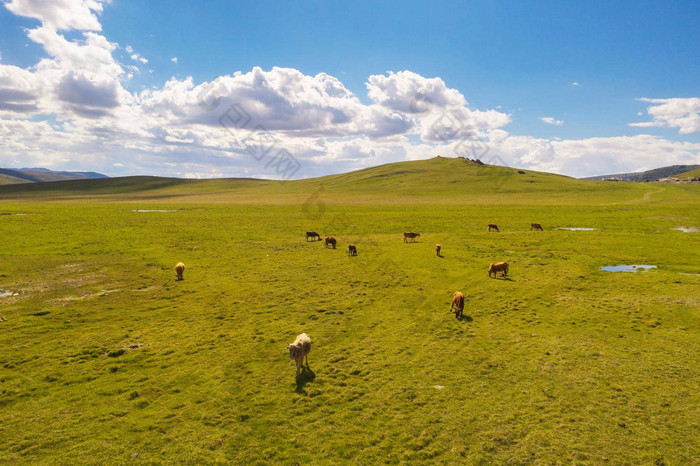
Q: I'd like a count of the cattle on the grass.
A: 11